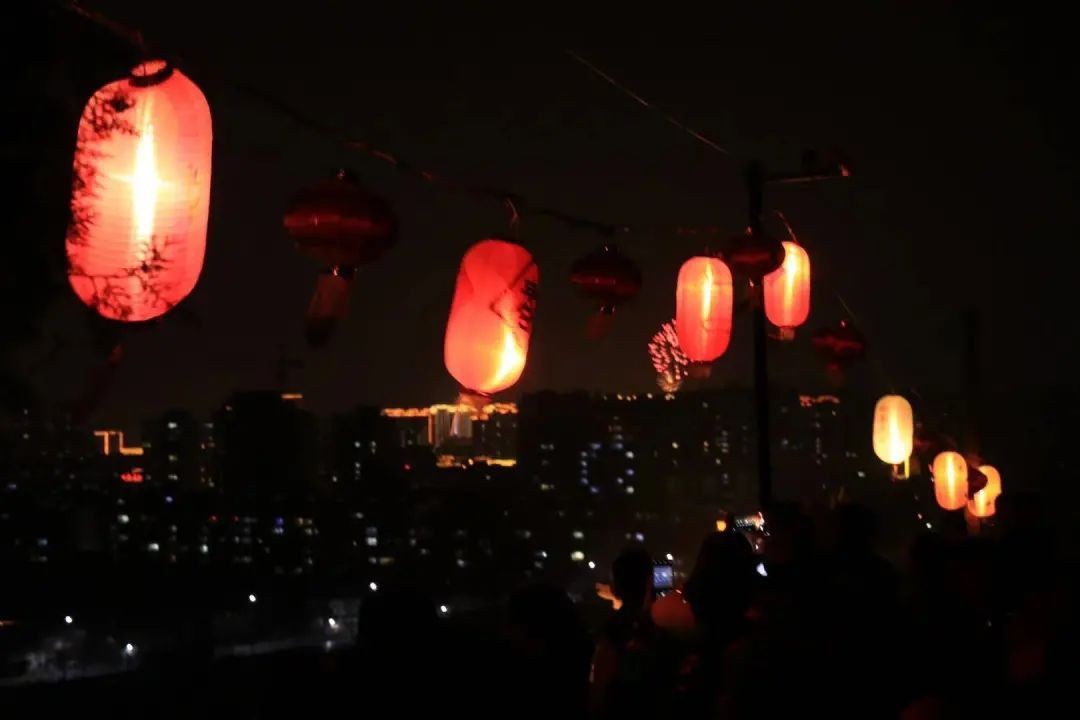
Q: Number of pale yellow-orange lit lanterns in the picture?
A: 3